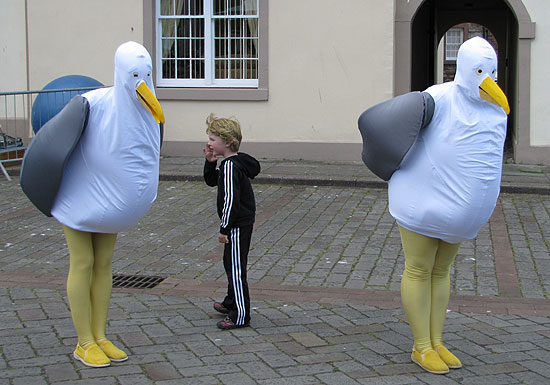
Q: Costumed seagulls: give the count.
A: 2